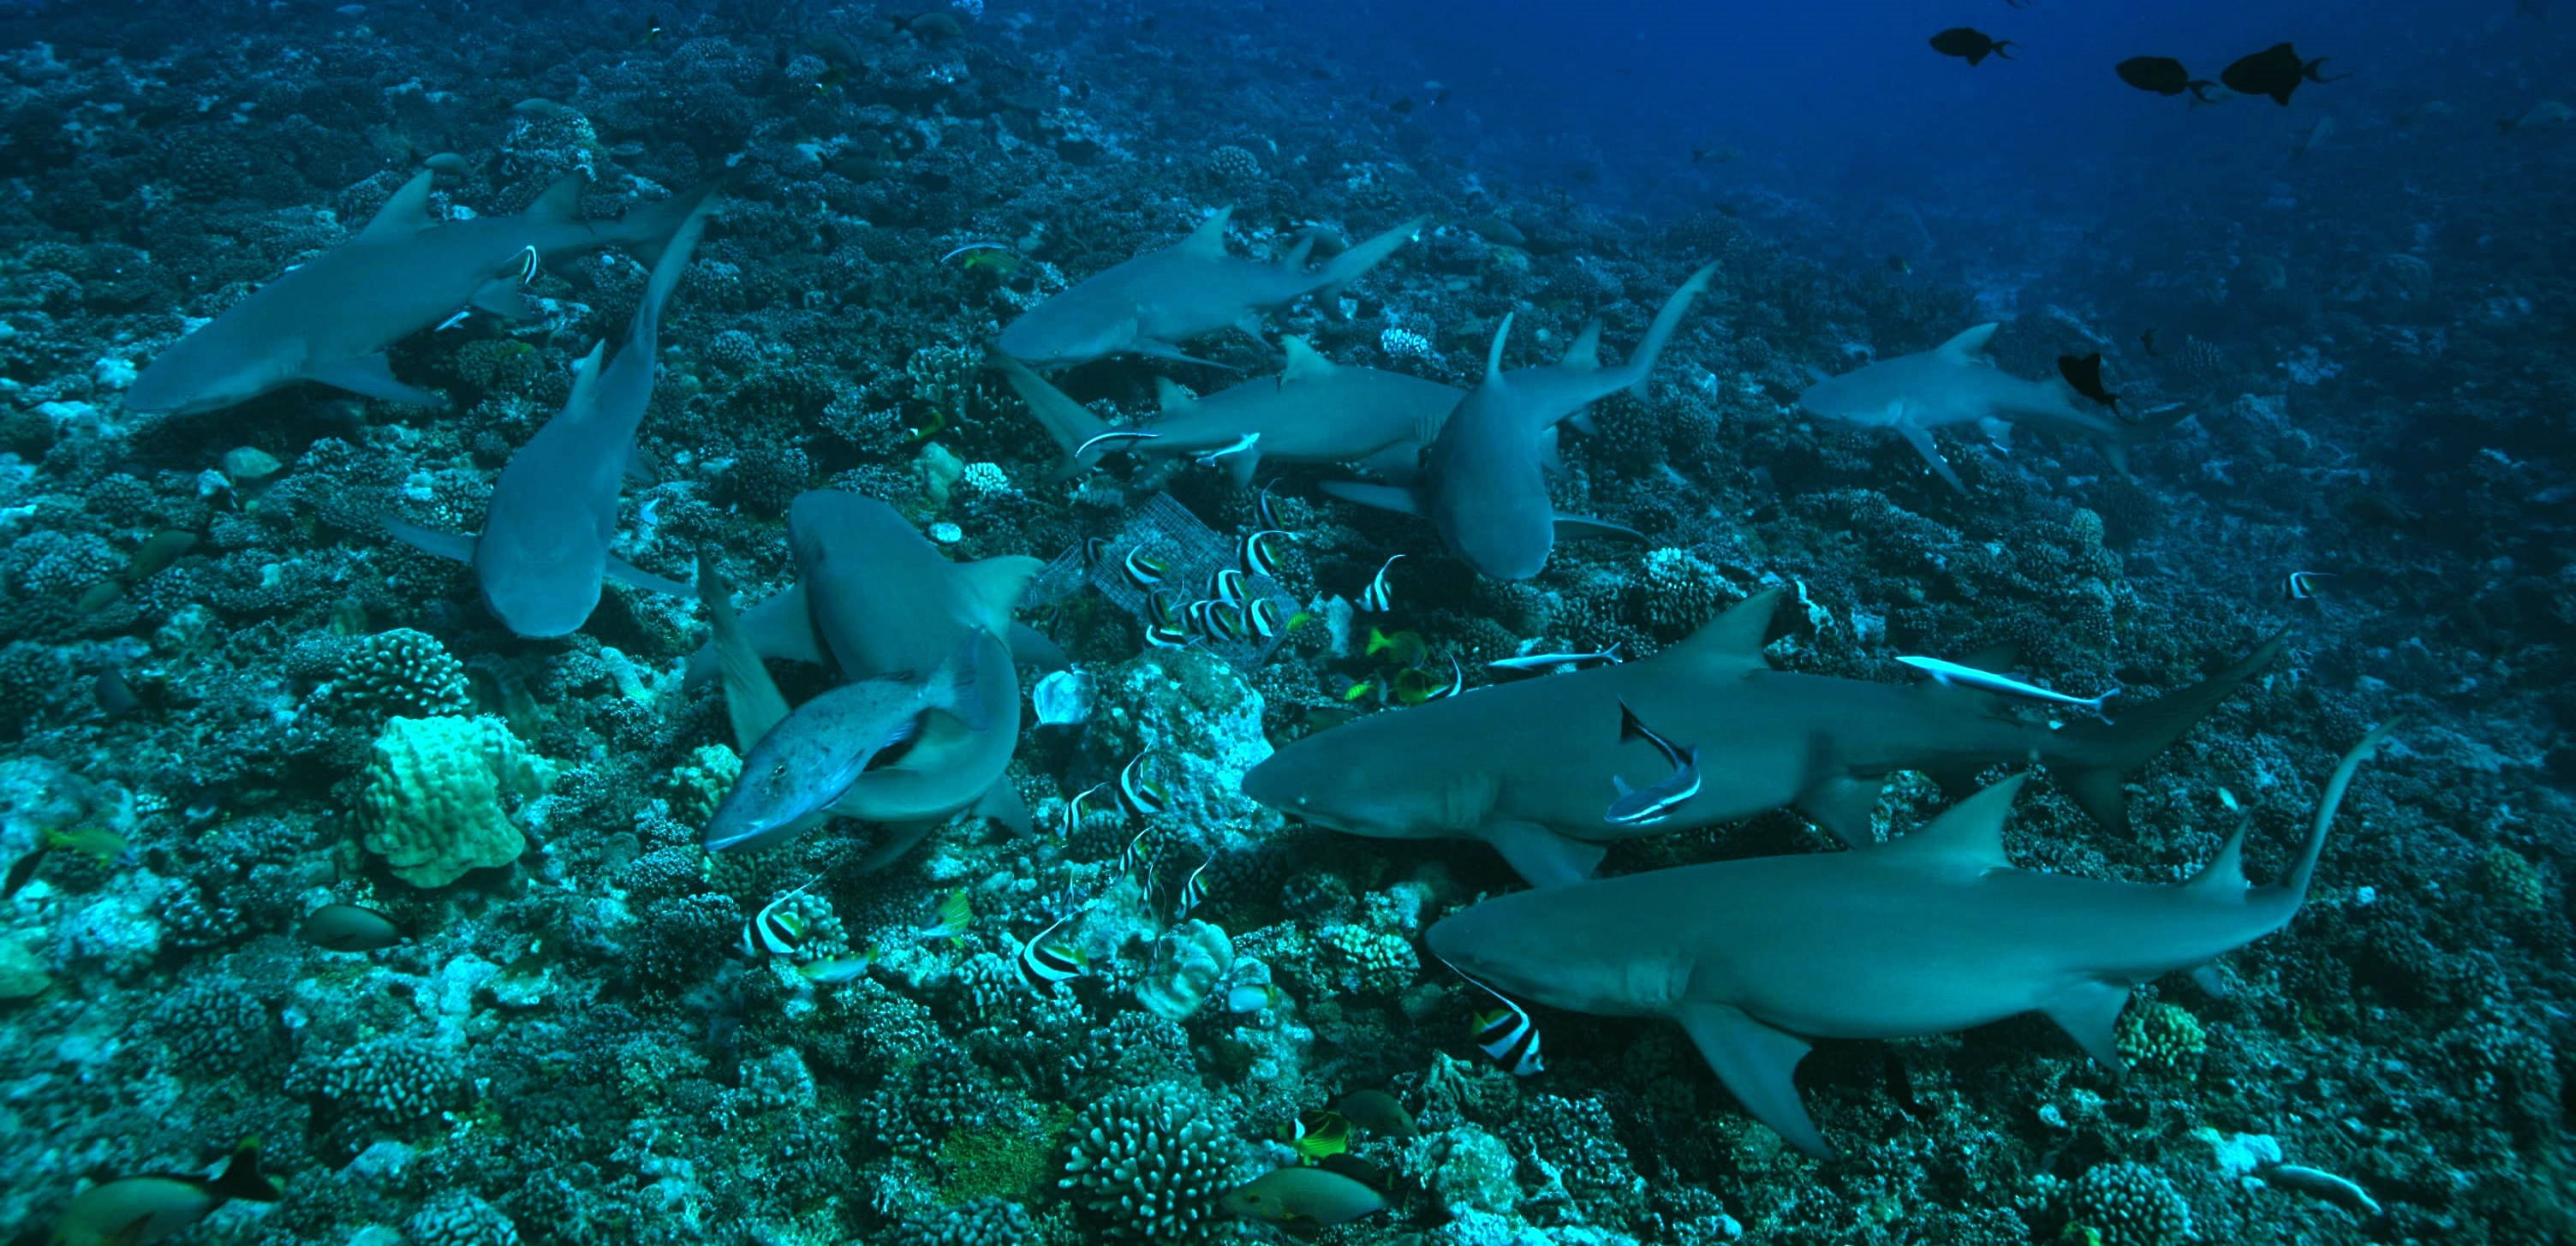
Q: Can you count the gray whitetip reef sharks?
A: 9